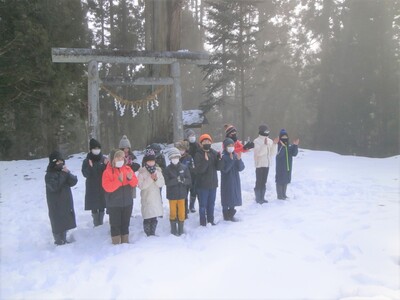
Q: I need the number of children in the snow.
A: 14